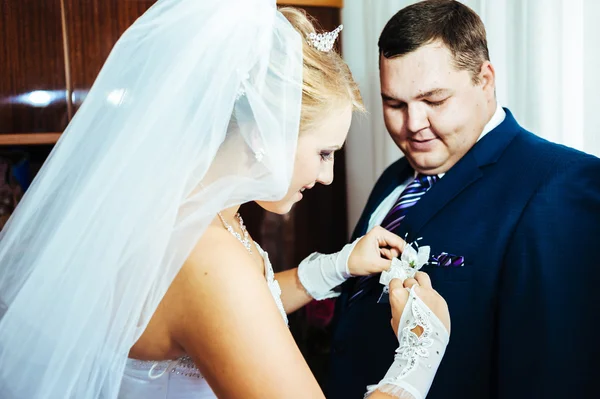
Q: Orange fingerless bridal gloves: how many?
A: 0